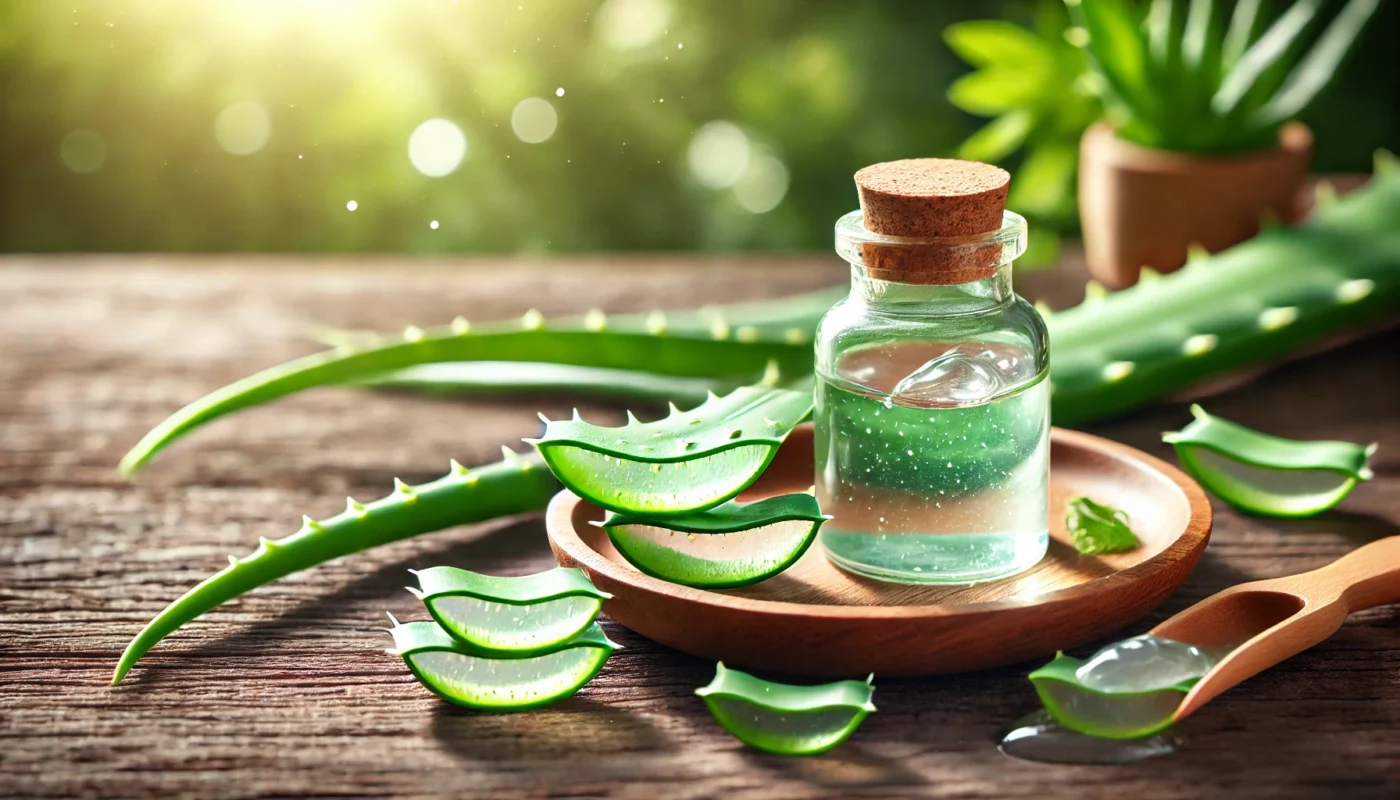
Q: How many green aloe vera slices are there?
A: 7